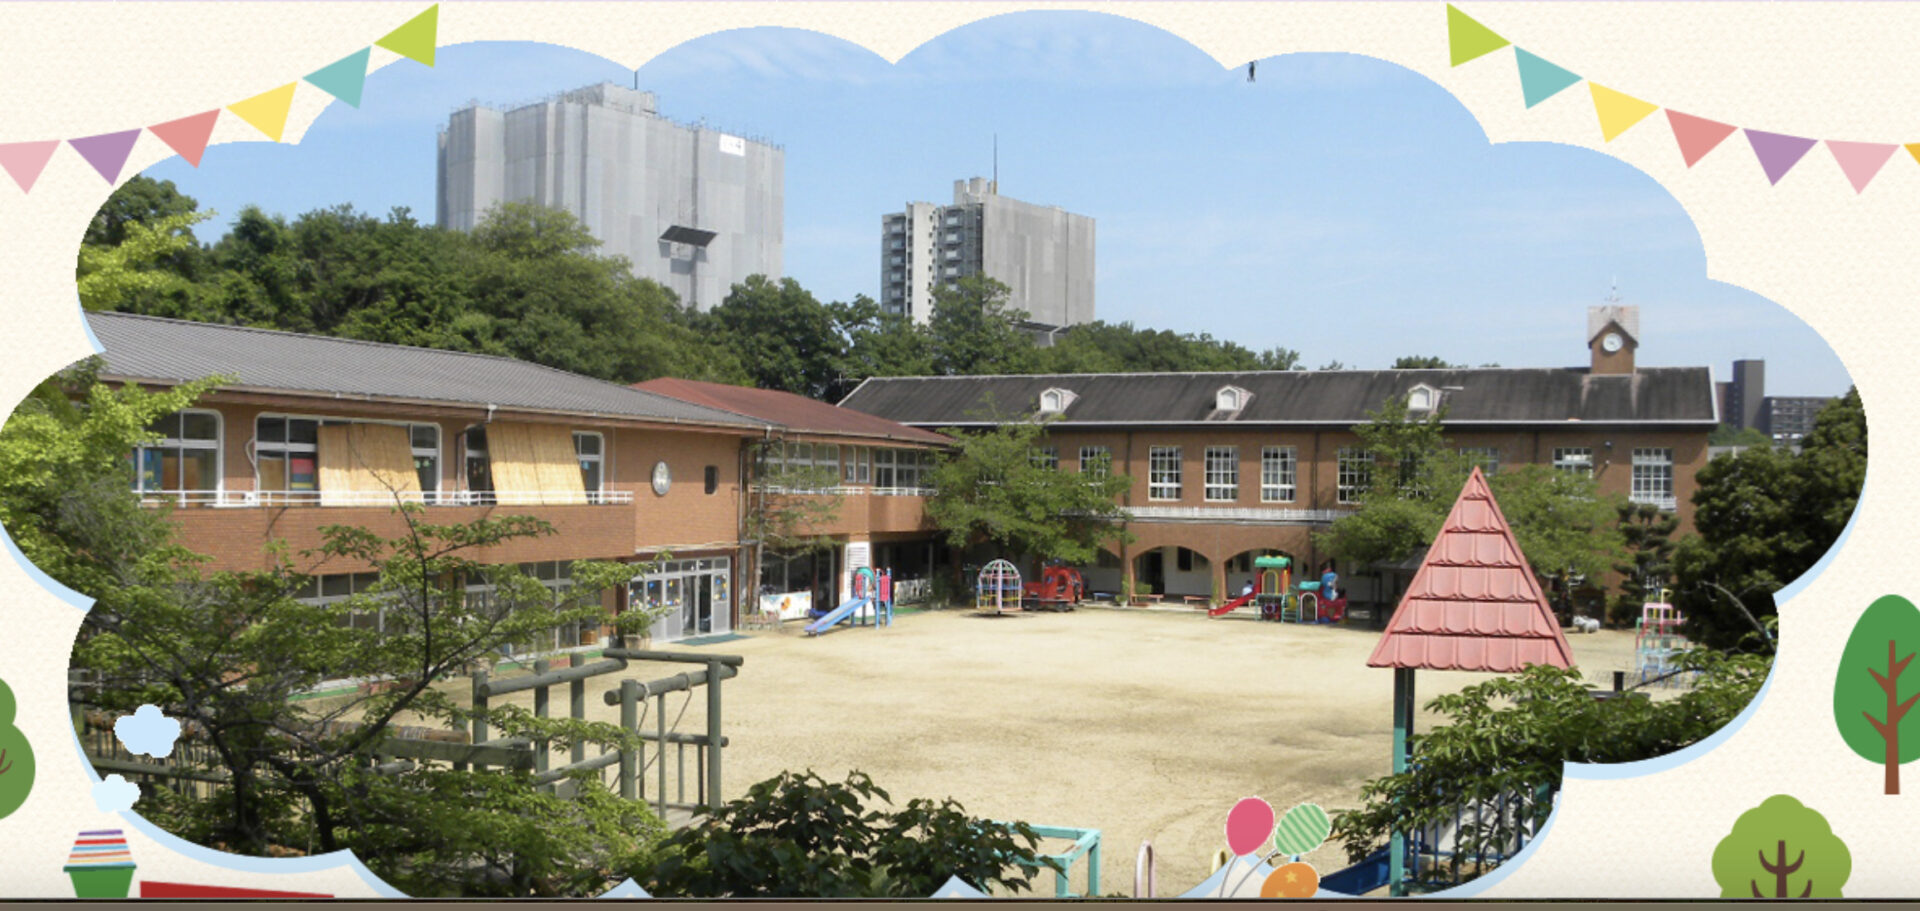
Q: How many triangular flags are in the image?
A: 13